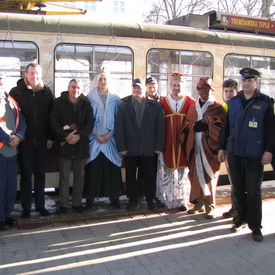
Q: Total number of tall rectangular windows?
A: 4